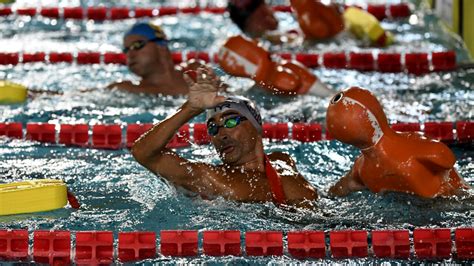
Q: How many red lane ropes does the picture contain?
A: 4